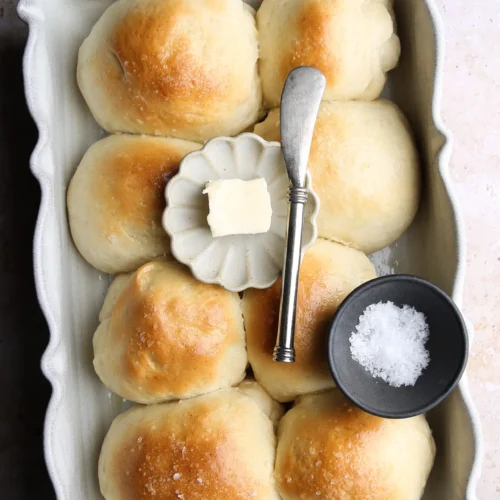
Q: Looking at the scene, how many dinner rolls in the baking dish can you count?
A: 8